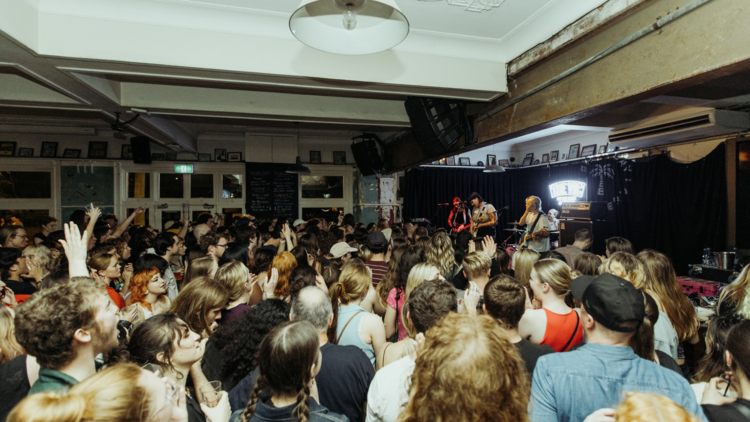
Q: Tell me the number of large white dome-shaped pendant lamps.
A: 1